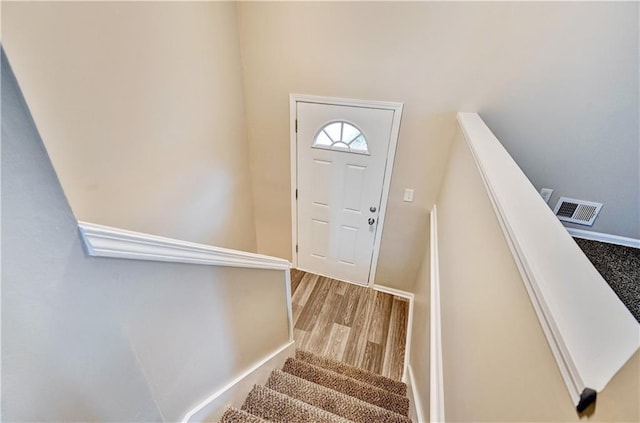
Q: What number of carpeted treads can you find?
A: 5